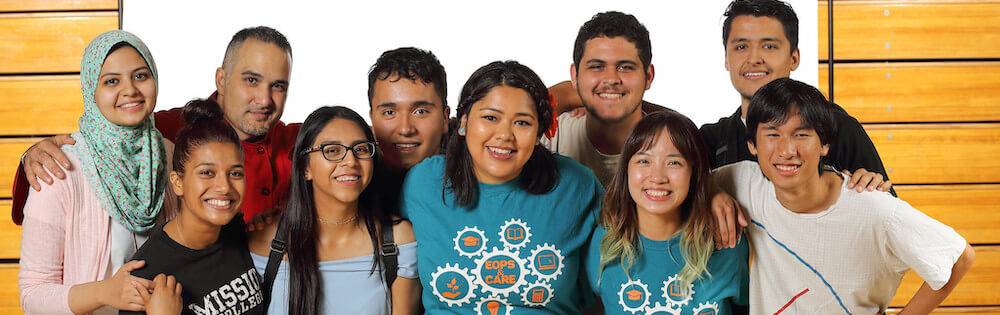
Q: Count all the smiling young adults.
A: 10